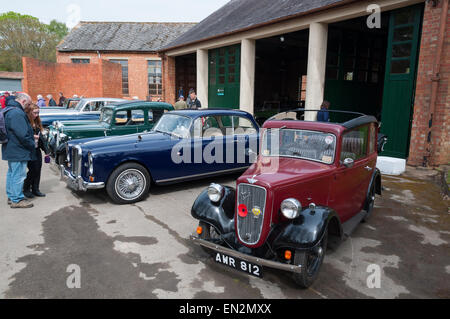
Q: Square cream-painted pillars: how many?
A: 3